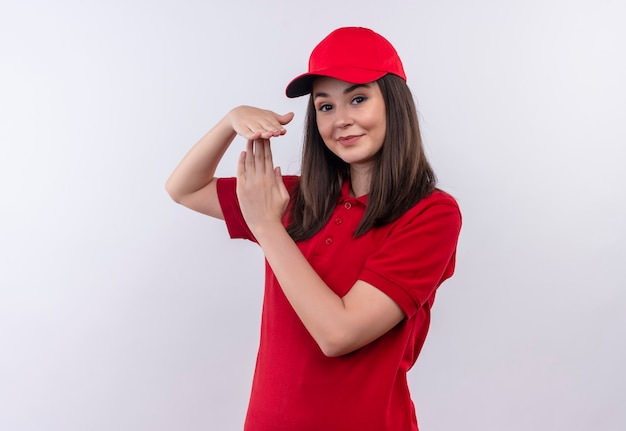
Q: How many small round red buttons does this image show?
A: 3